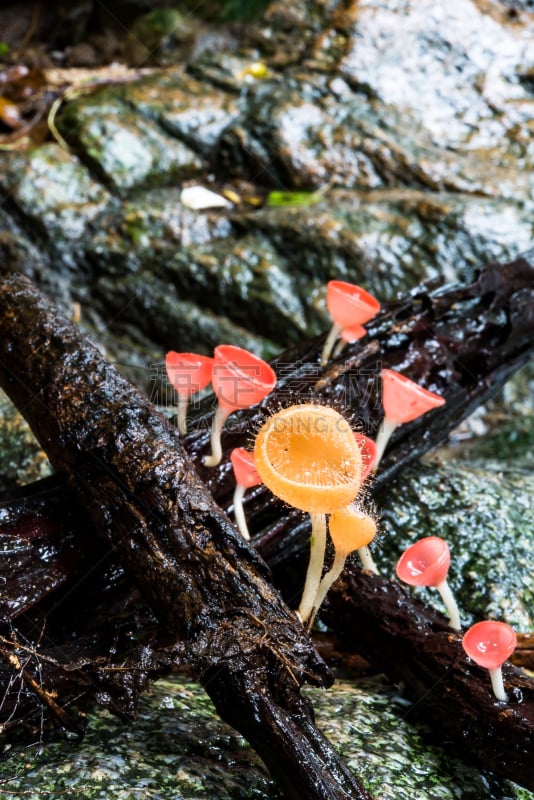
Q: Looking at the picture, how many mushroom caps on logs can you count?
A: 11